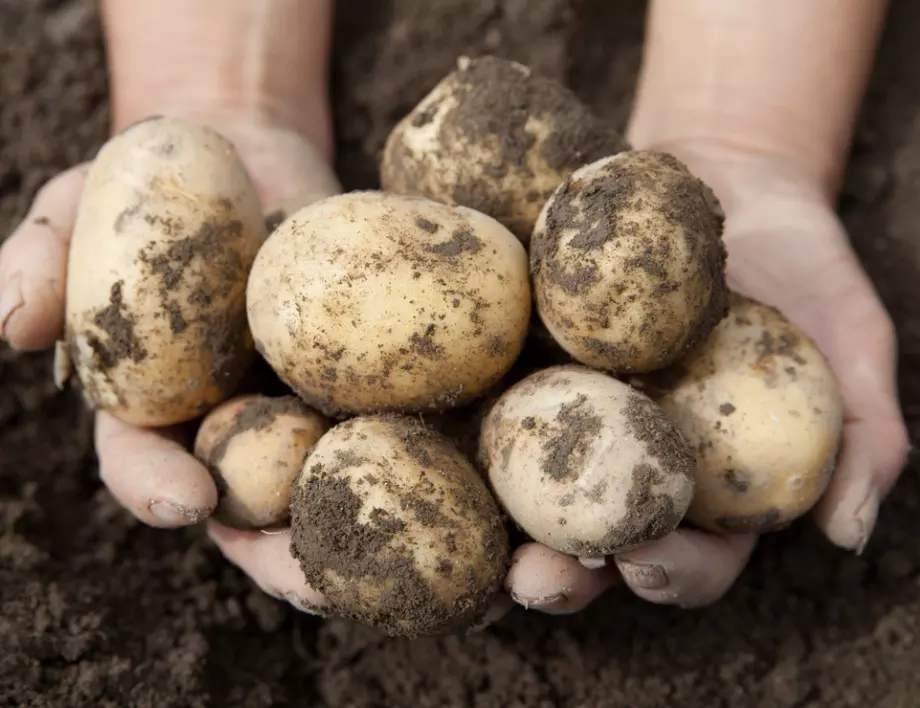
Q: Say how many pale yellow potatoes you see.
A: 8